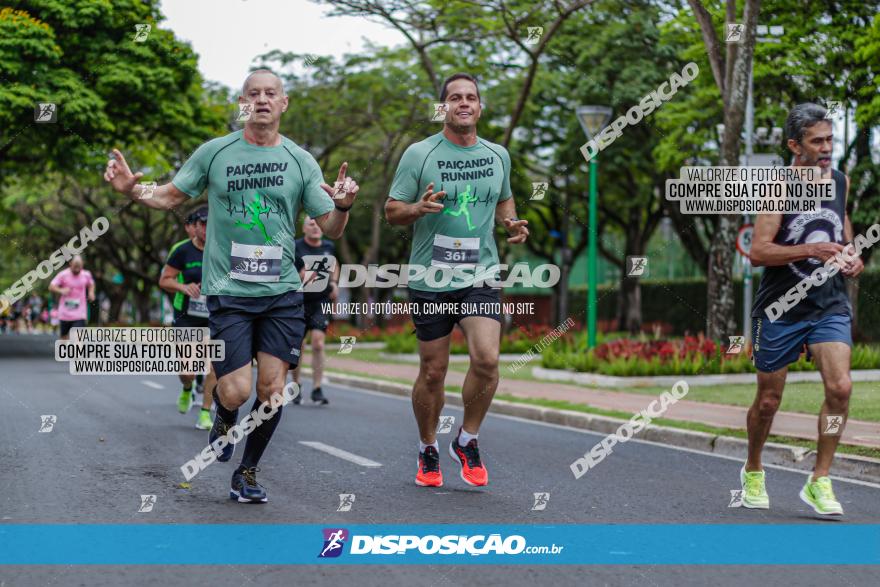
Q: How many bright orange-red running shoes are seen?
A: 2